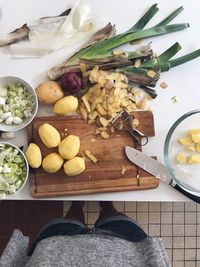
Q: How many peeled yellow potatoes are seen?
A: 6